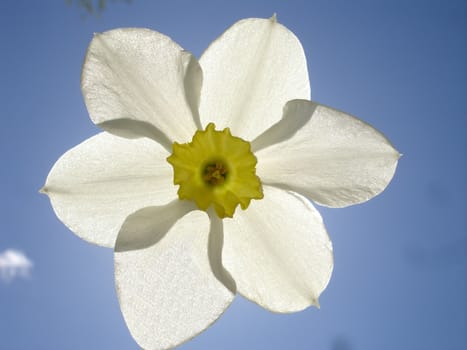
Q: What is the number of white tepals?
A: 6